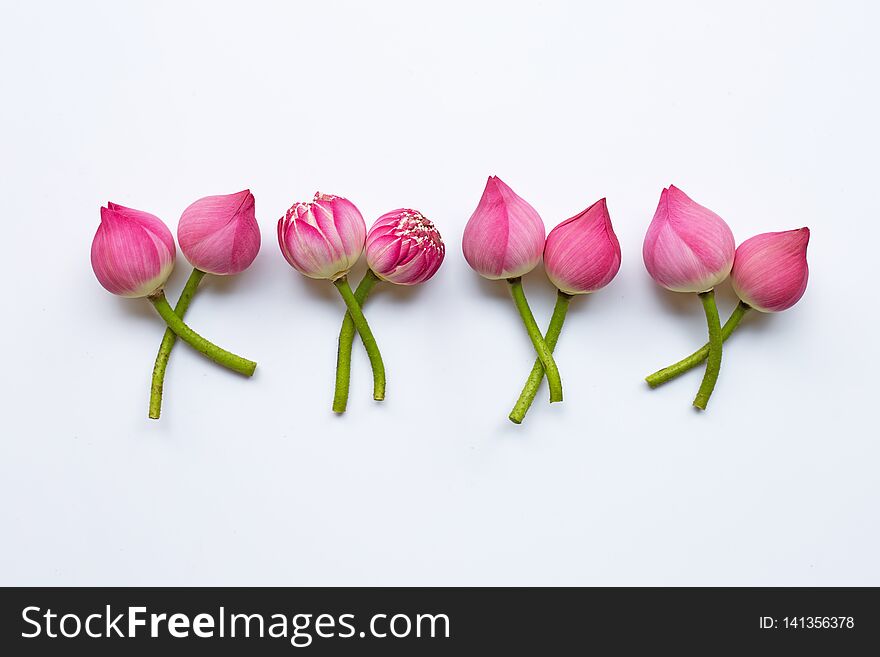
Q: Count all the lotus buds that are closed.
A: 6